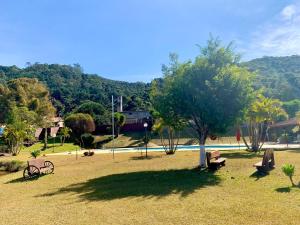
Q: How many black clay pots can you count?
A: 0